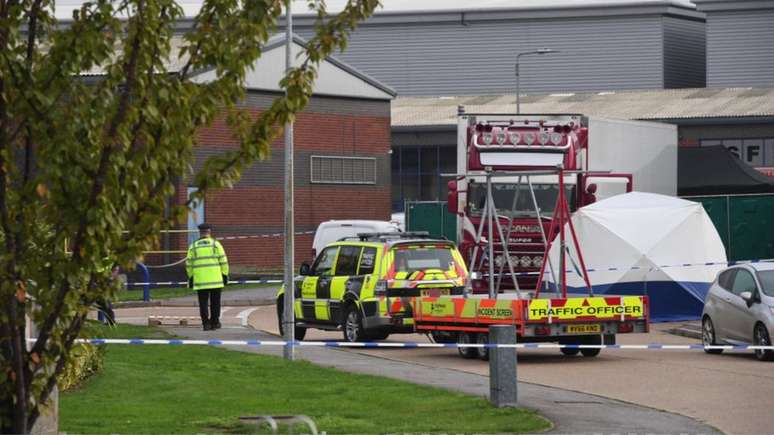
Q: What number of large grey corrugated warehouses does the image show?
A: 2